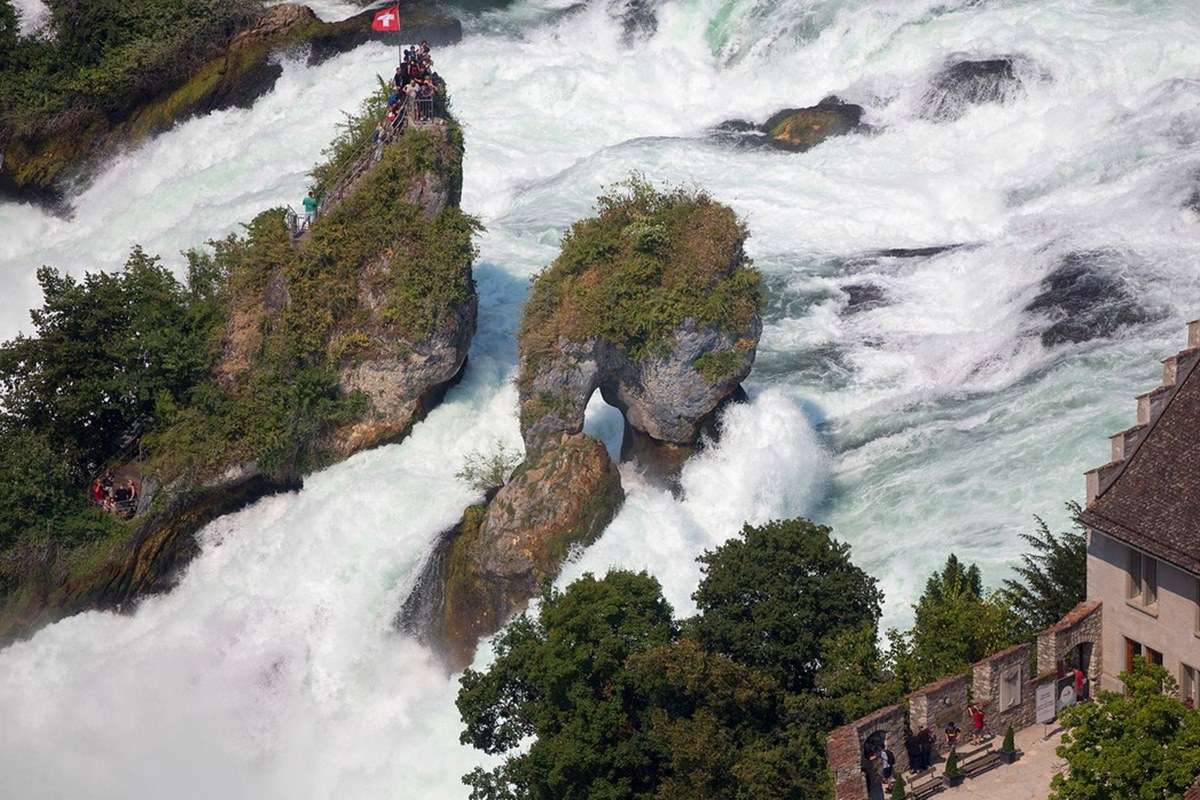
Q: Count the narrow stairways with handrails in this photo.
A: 1